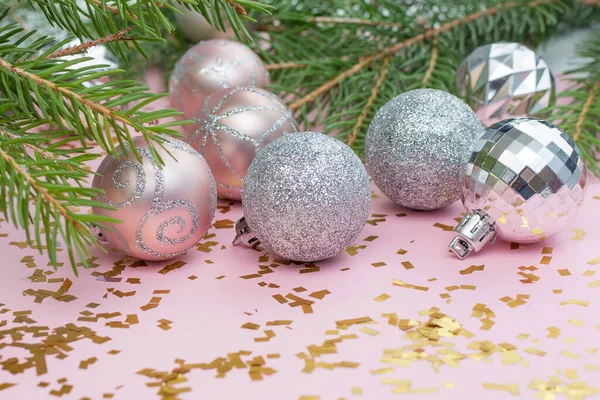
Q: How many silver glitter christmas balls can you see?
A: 2